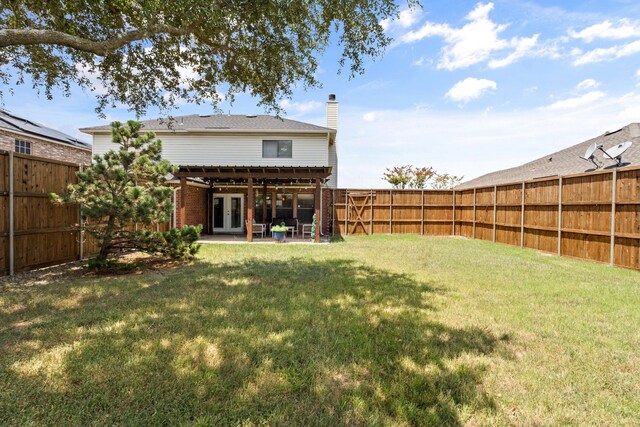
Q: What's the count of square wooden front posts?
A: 3